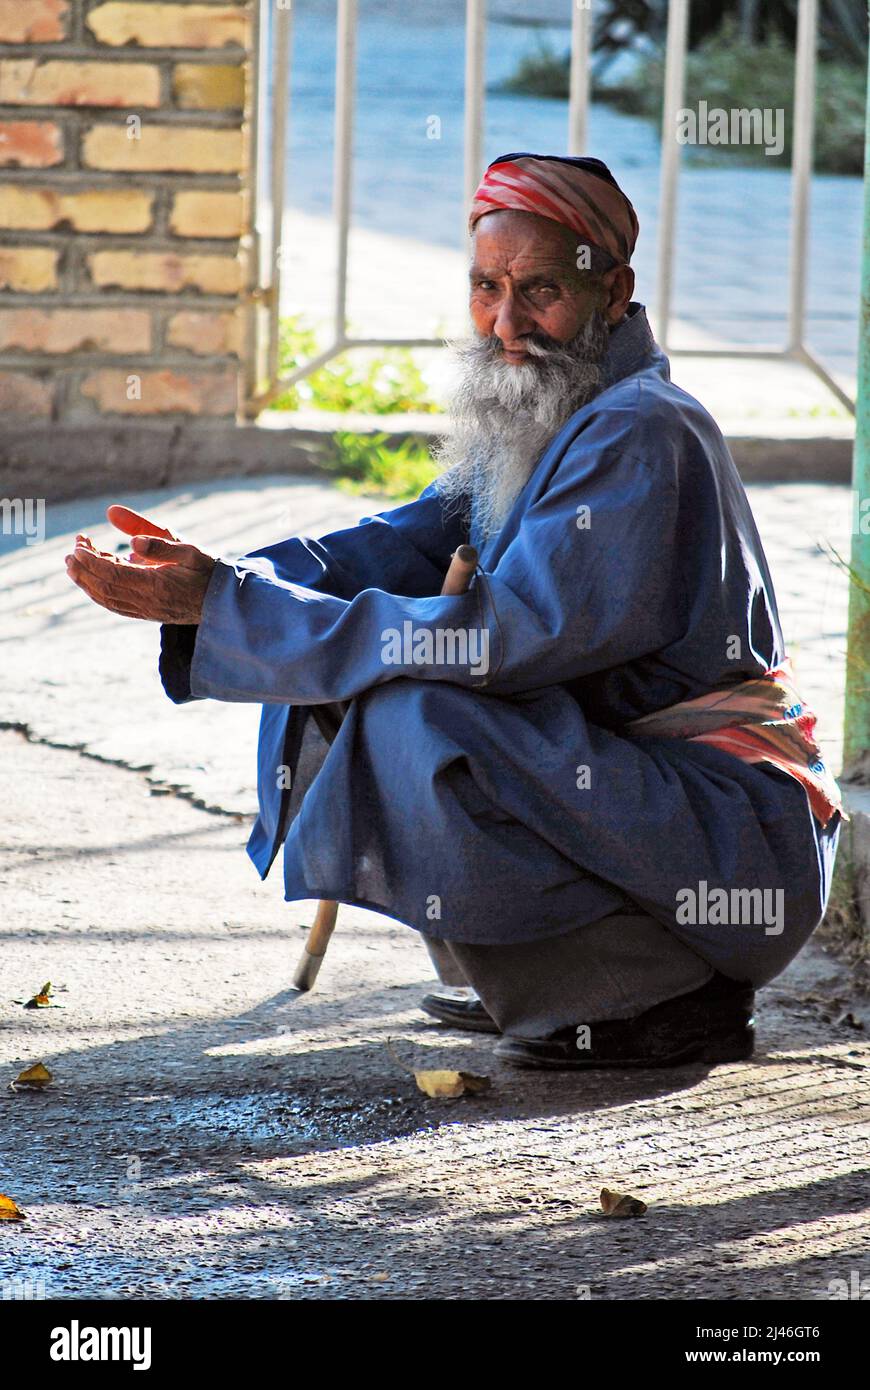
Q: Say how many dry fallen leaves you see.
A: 5